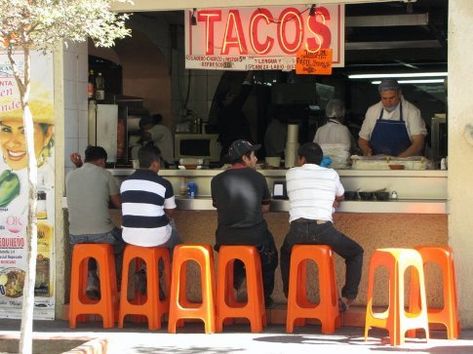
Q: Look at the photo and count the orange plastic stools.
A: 7